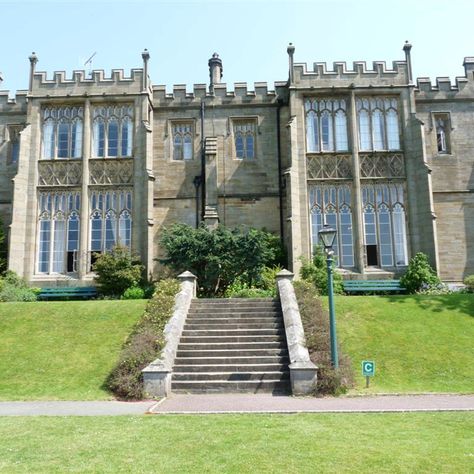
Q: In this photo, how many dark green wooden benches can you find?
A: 2